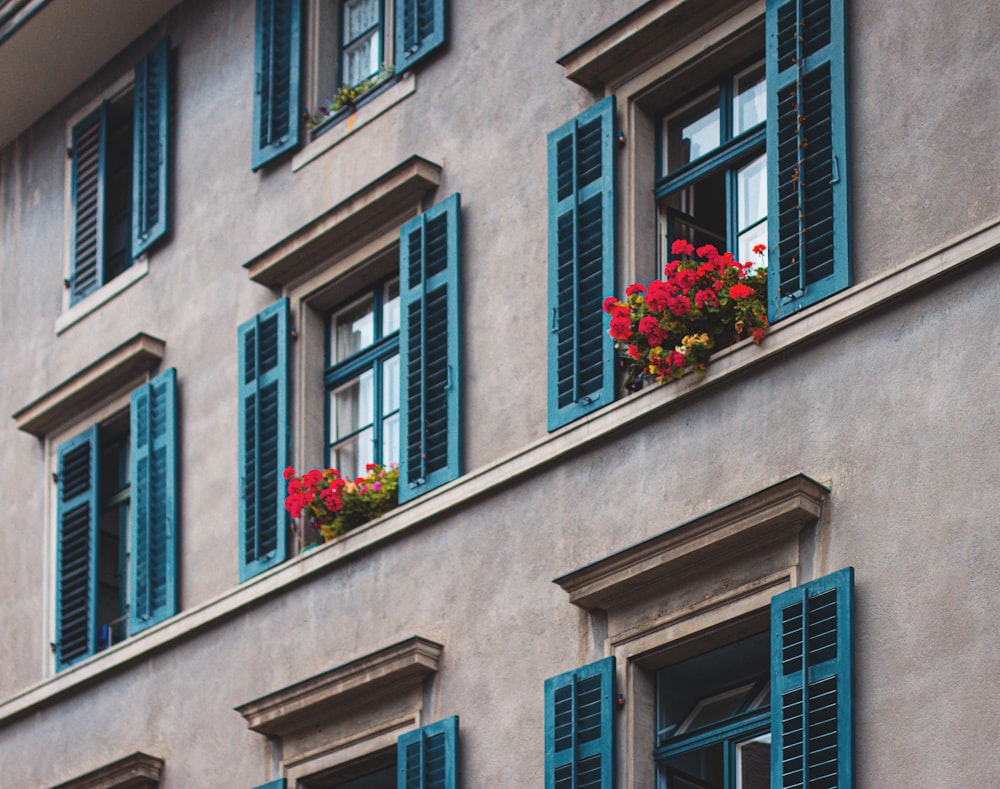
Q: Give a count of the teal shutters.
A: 14